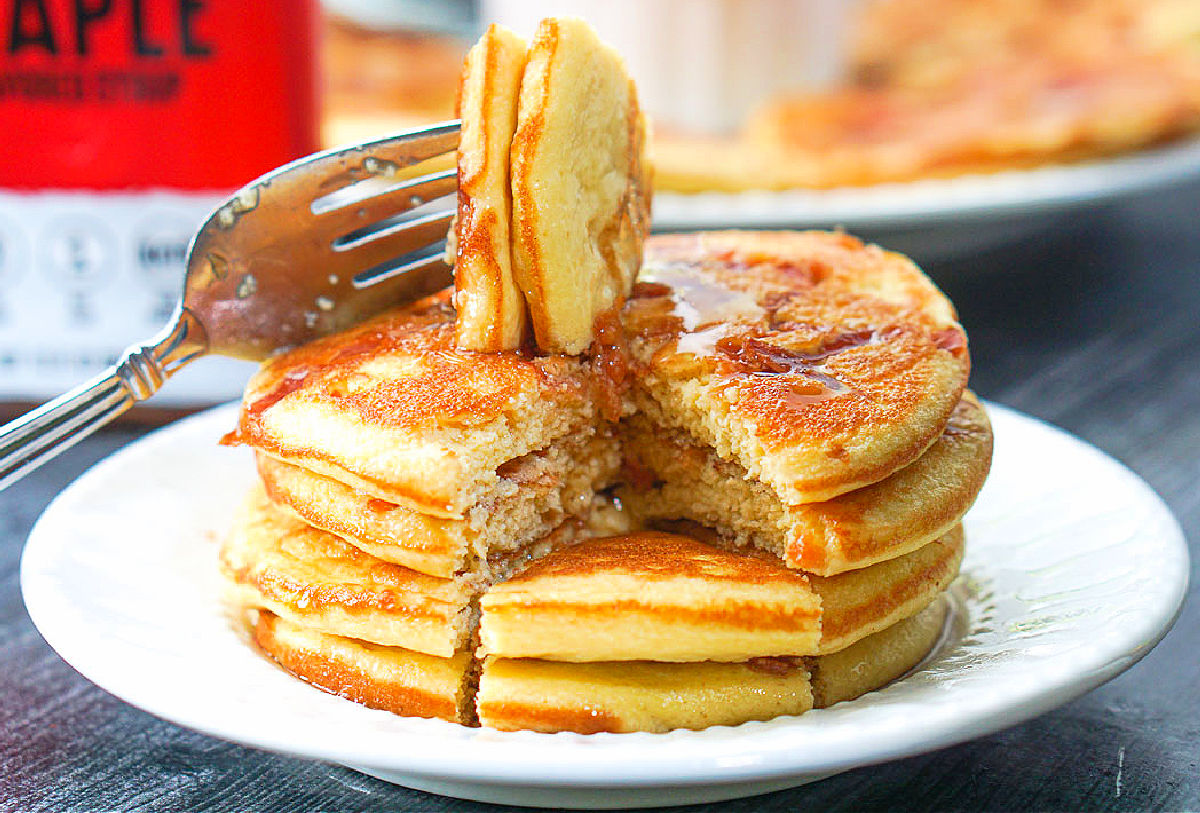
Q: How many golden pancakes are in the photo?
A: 4